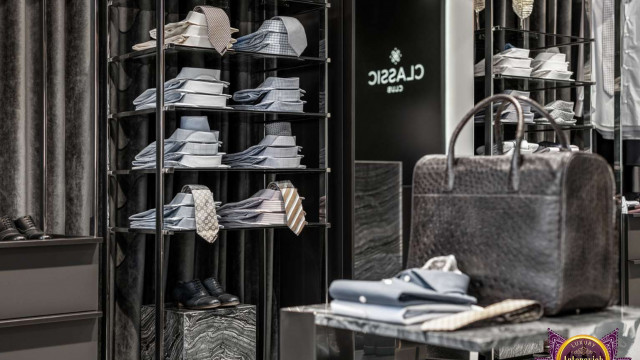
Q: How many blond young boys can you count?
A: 0